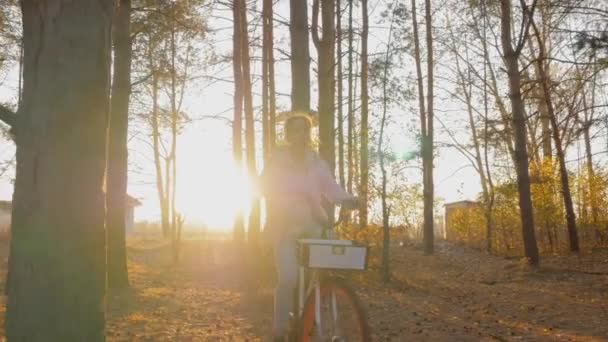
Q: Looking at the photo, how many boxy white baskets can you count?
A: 1